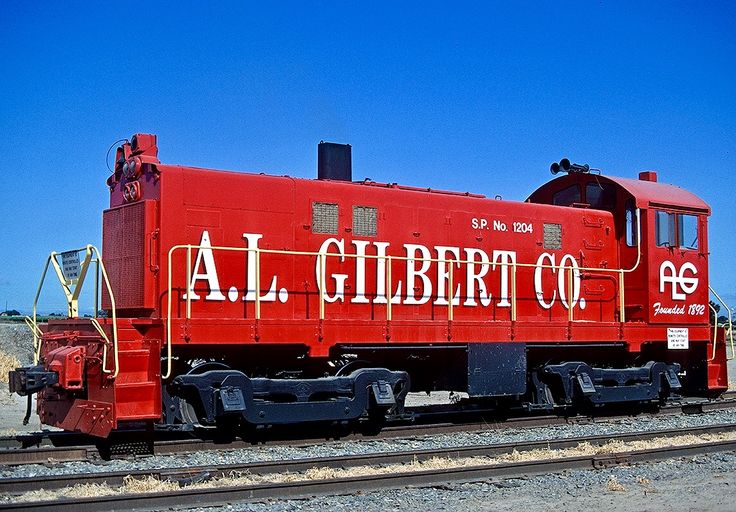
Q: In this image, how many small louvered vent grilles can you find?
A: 3